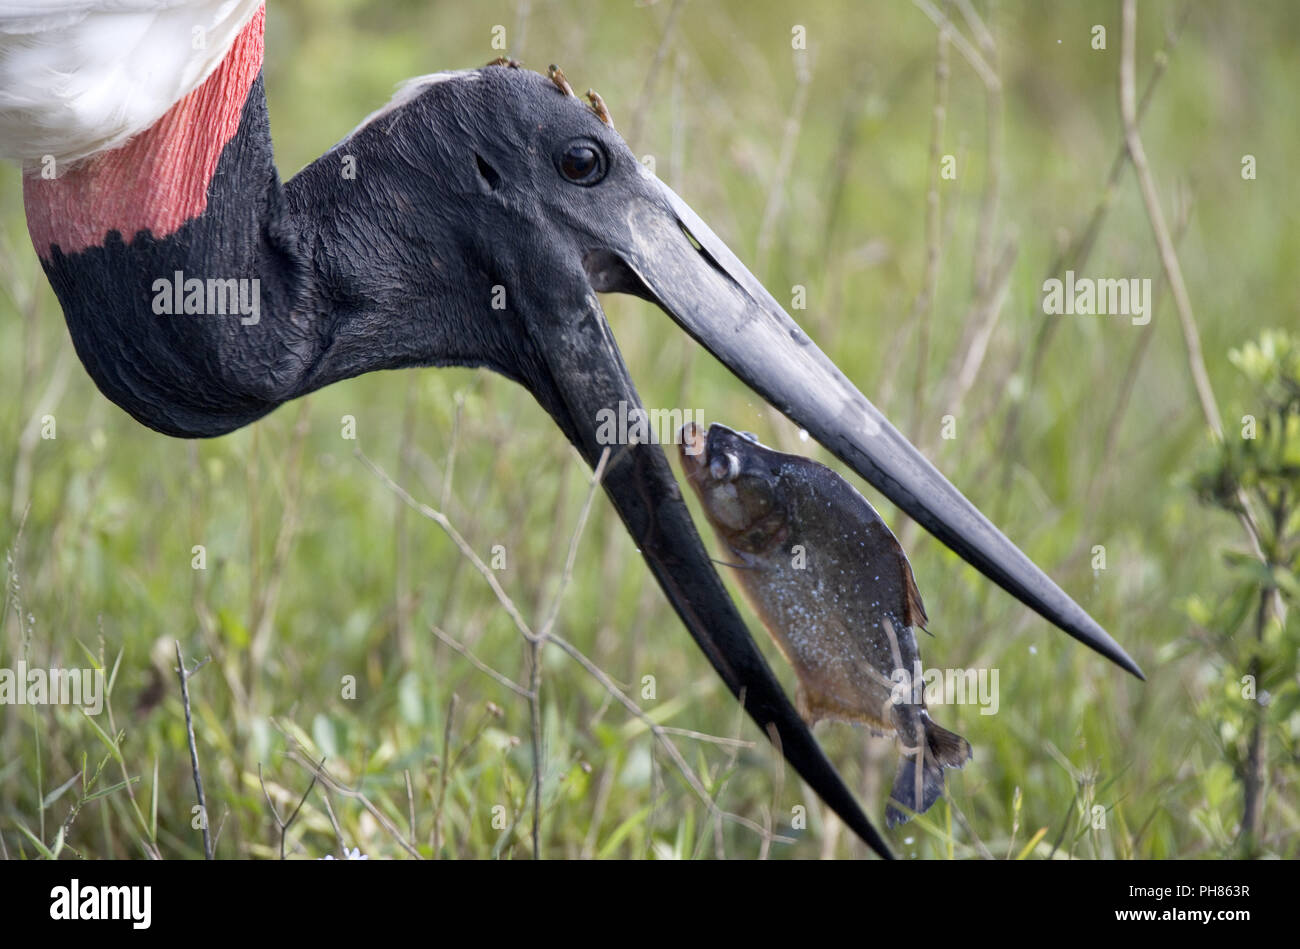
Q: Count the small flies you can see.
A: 3